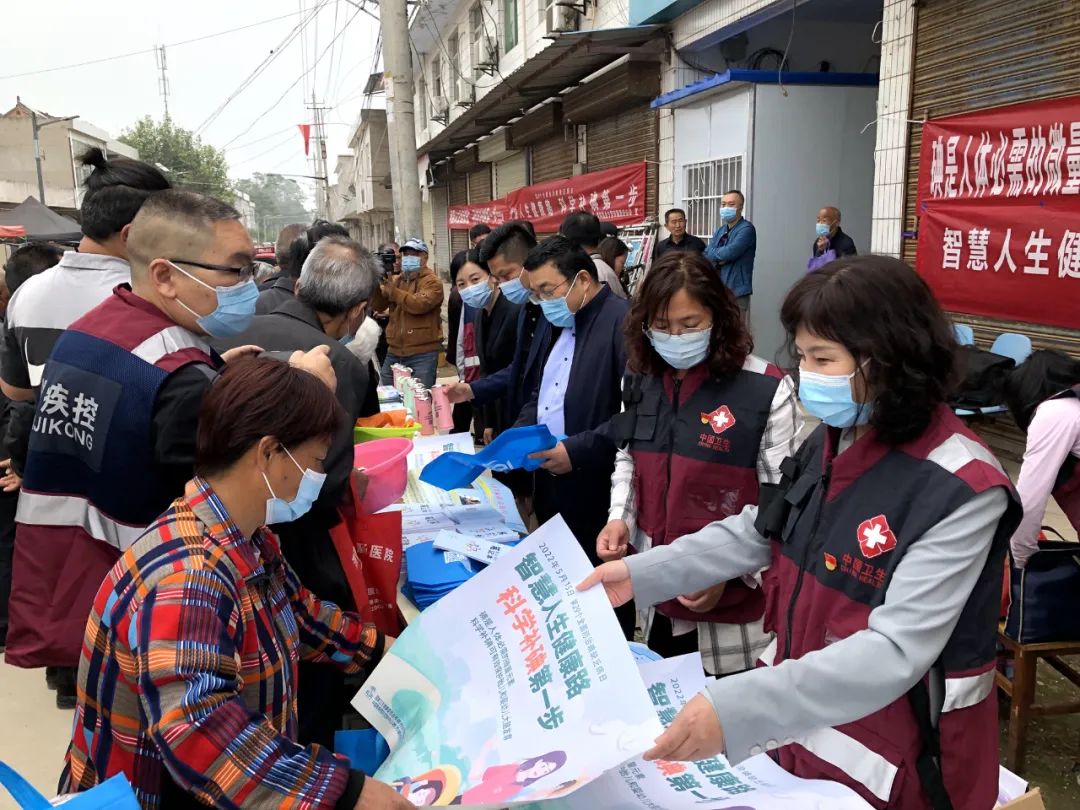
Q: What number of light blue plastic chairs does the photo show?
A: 2